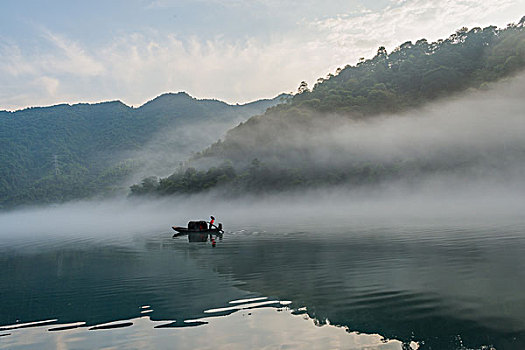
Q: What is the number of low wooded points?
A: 1